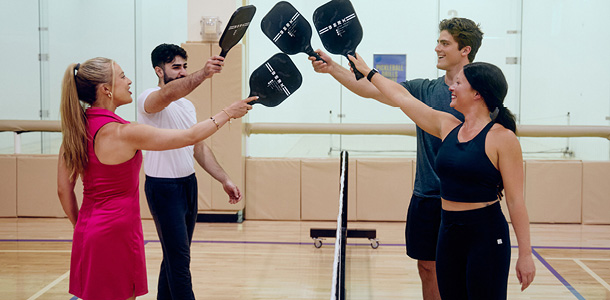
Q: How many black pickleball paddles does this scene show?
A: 4